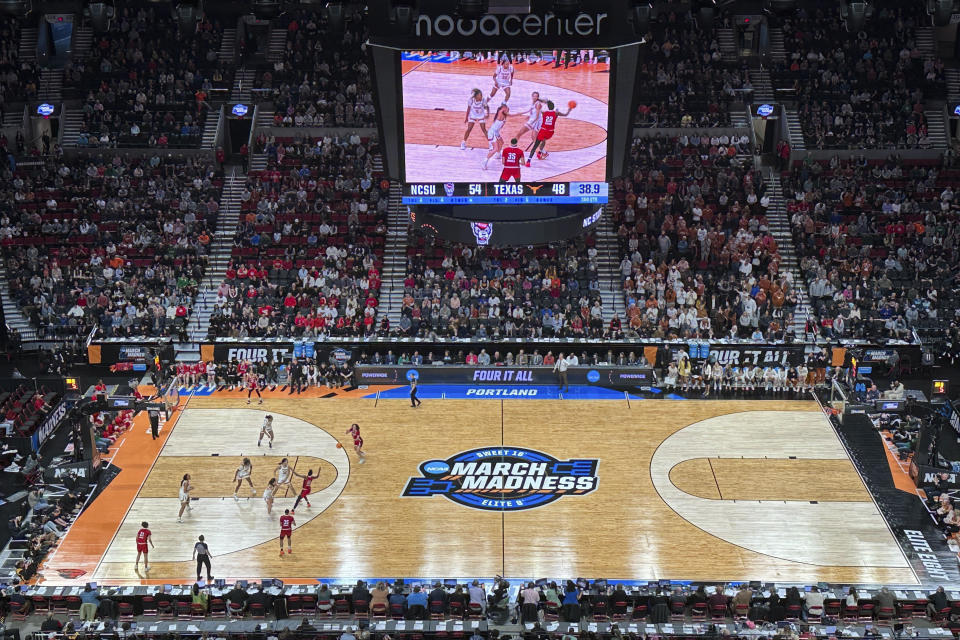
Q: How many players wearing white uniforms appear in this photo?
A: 5